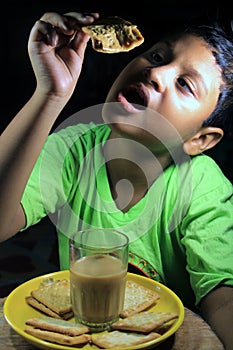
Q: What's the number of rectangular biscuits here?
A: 7